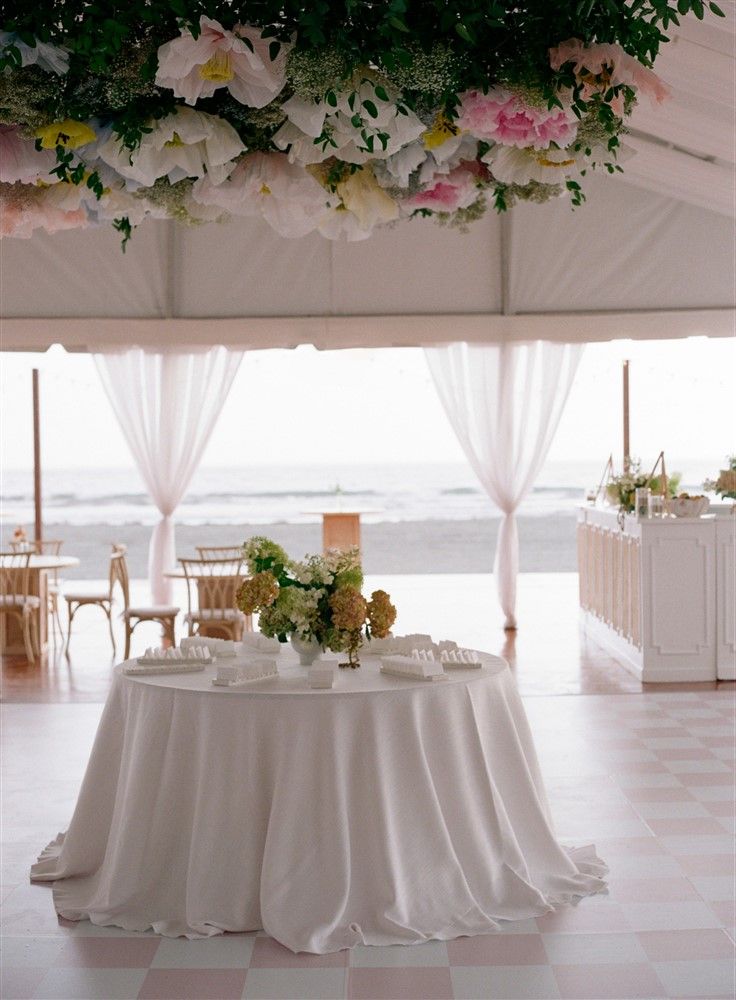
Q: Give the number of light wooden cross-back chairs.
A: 6